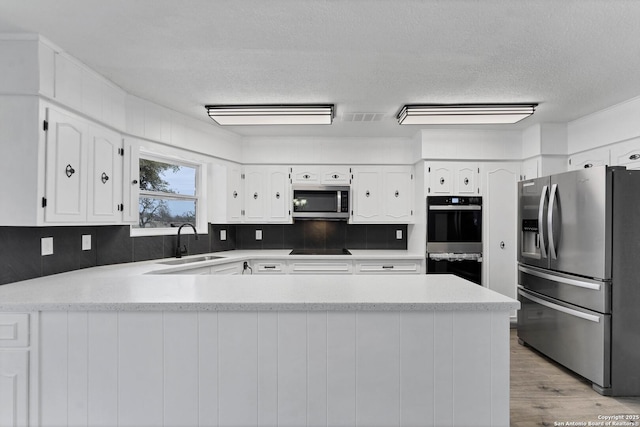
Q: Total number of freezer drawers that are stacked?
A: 2